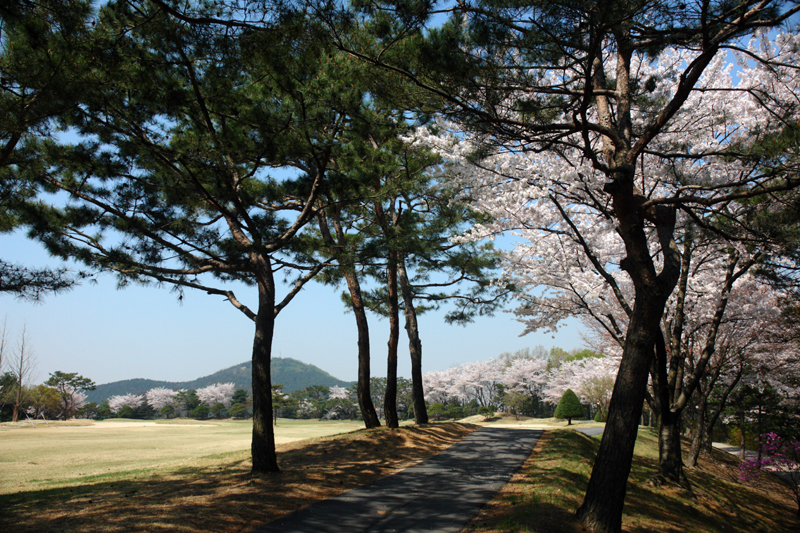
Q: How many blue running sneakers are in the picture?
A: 0